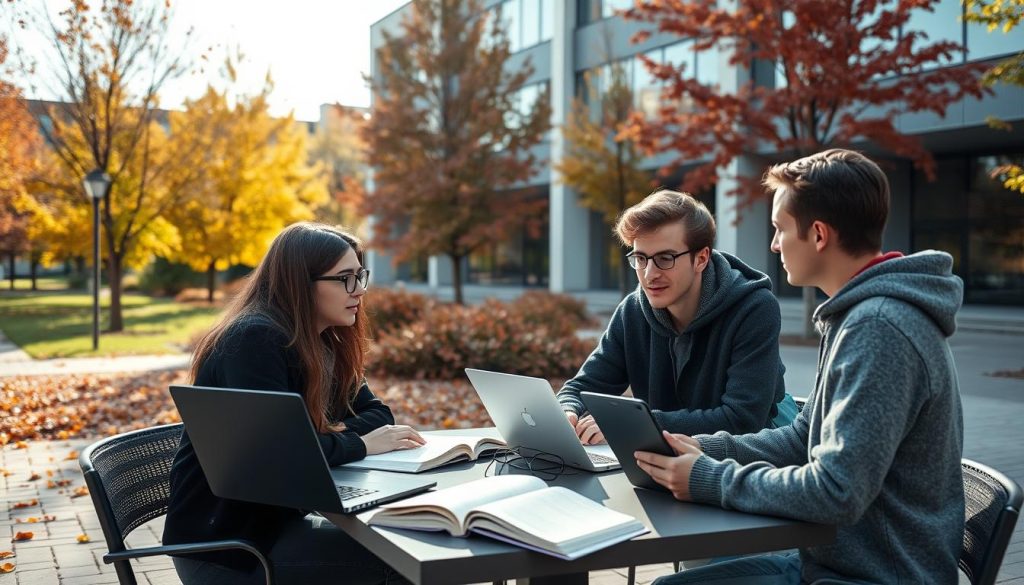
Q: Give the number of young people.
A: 3